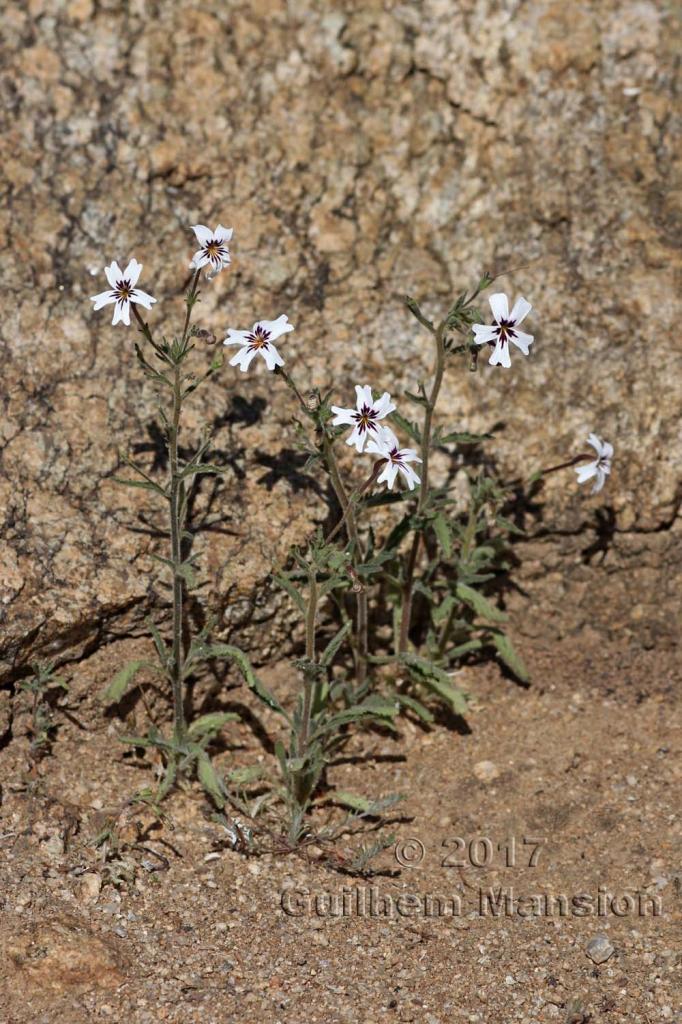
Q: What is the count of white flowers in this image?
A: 7